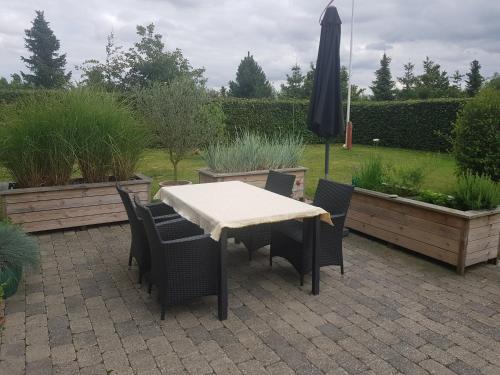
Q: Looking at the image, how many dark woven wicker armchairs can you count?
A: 4